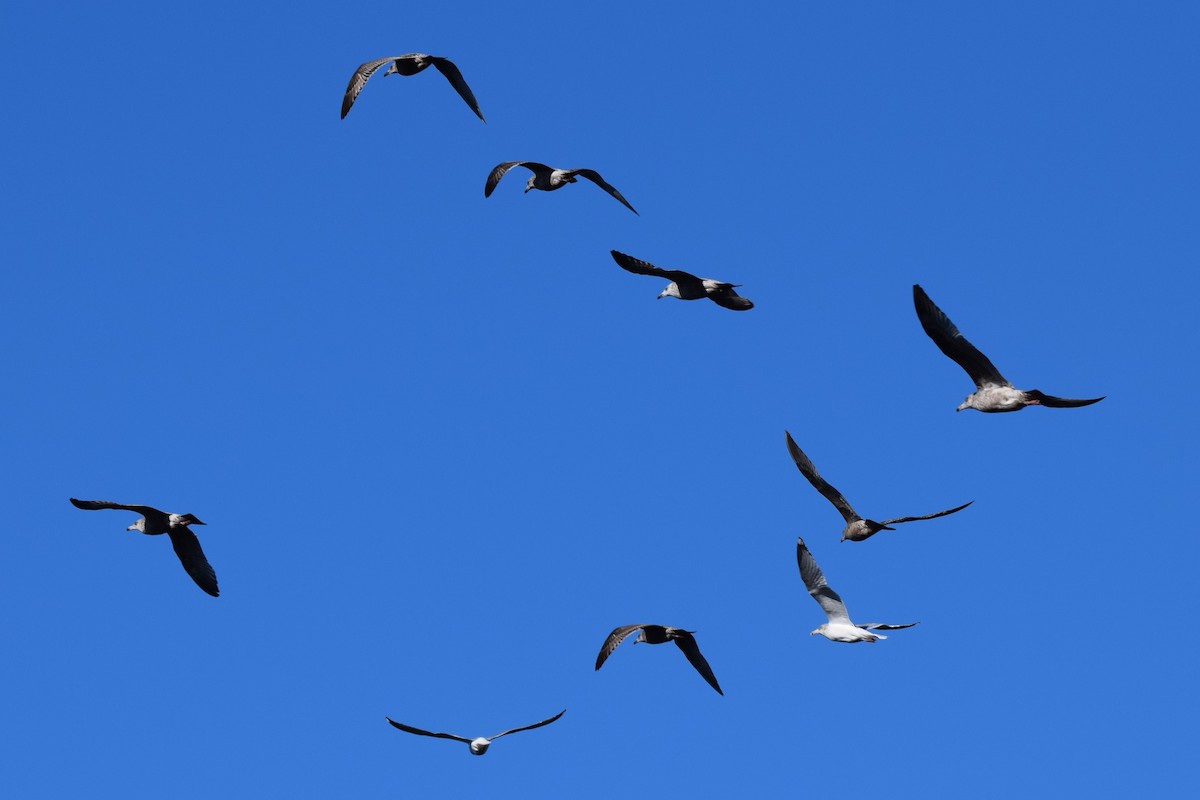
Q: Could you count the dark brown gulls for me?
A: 7